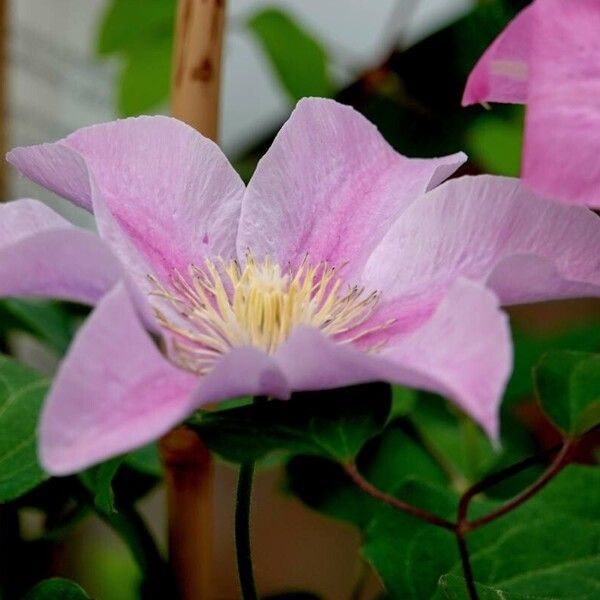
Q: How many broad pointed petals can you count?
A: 6